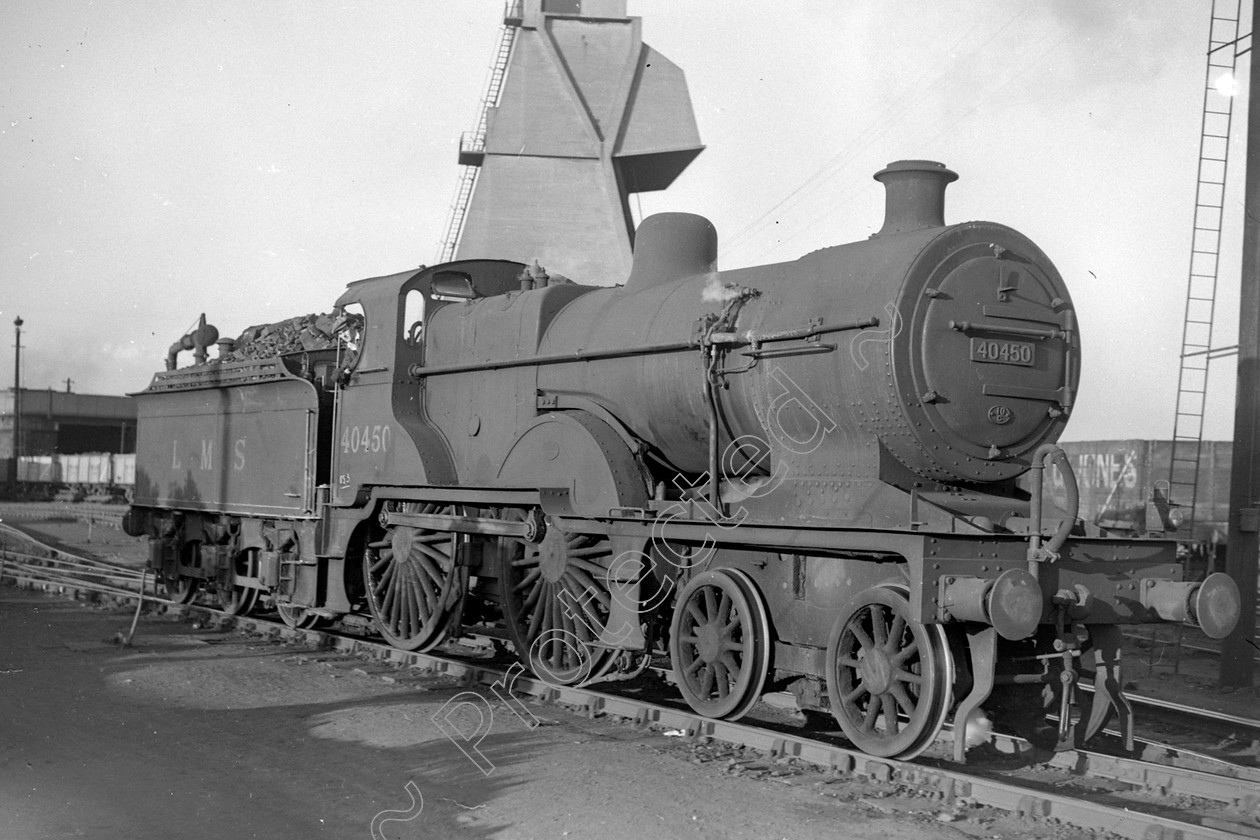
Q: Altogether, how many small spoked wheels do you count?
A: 2